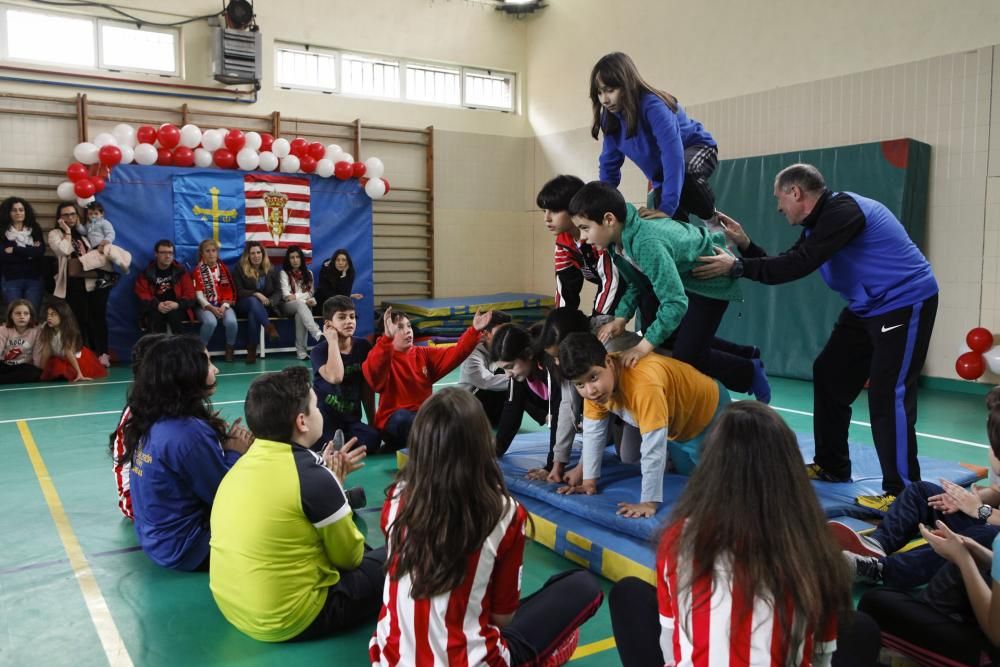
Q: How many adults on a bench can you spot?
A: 5